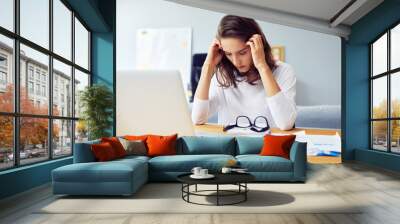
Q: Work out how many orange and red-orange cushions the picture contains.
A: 5